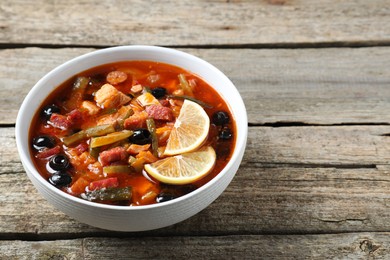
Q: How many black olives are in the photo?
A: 9